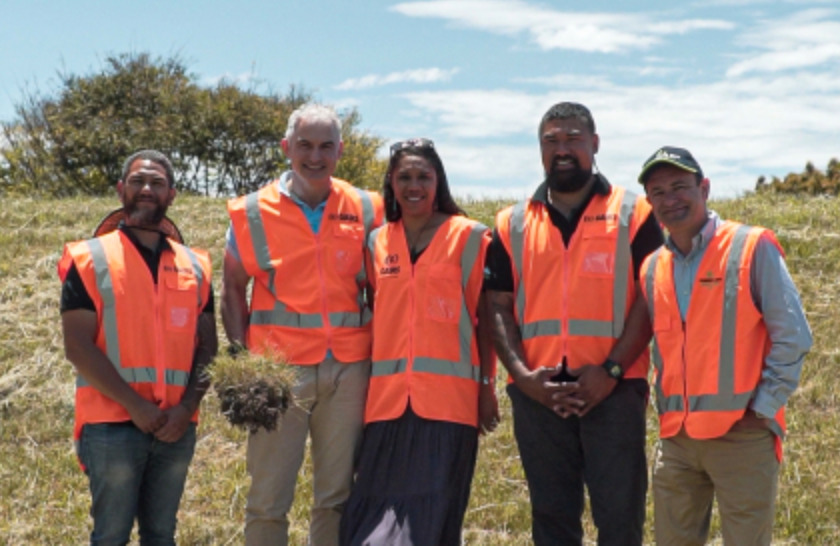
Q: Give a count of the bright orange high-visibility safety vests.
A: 5